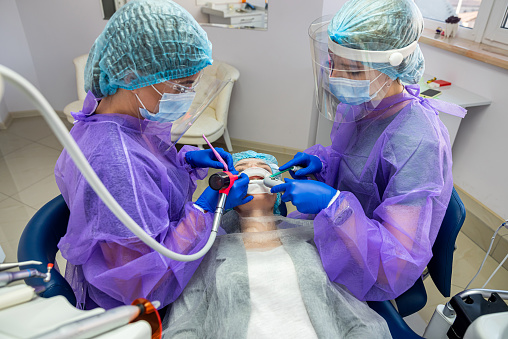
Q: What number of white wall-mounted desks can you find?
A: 1